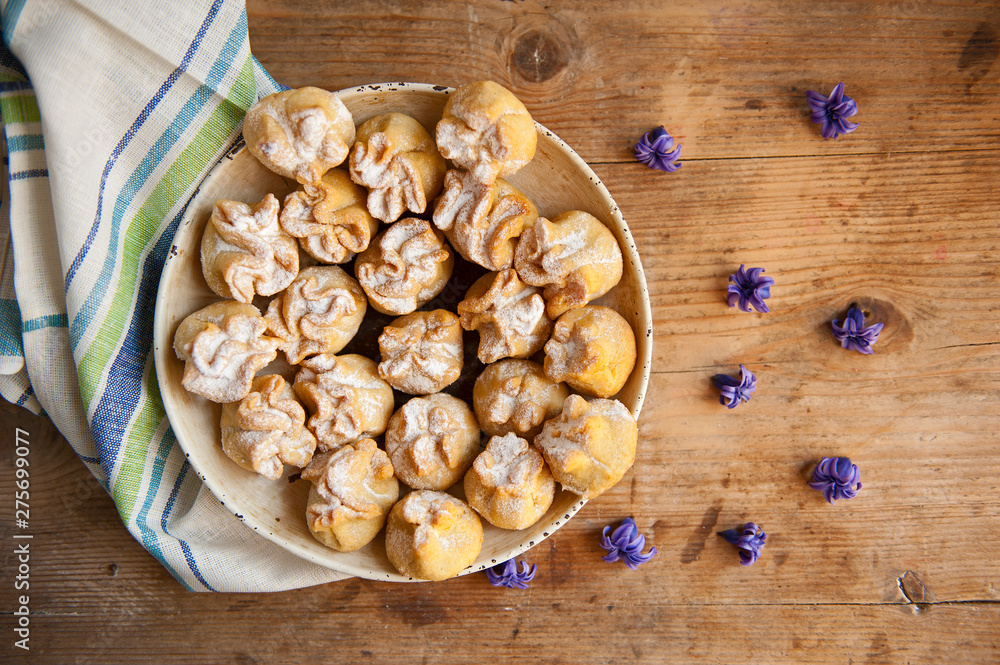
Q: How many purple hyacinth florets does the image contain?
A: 9